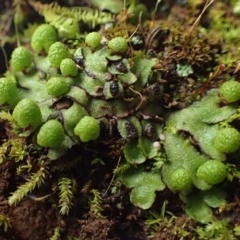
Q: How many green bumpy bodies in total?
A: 15